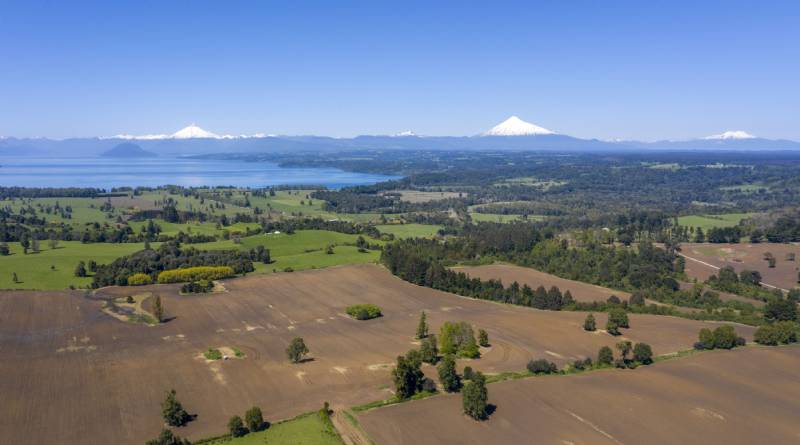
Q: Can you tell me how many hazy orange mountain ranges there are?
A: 0